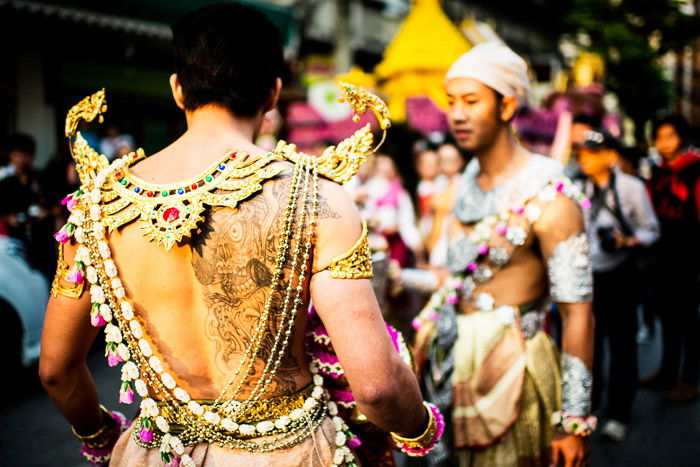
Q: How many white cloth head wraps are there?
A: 1